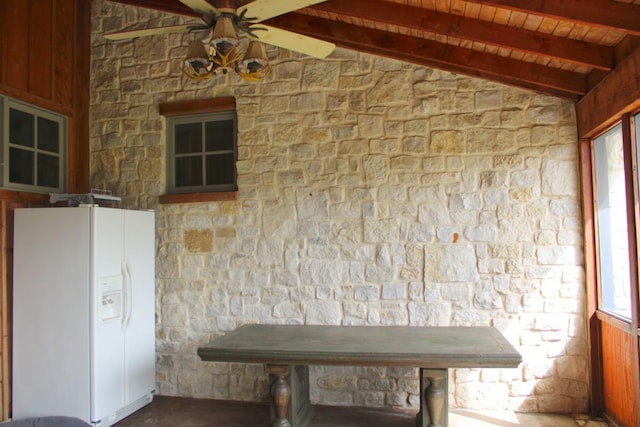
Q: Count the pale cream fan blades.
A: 4